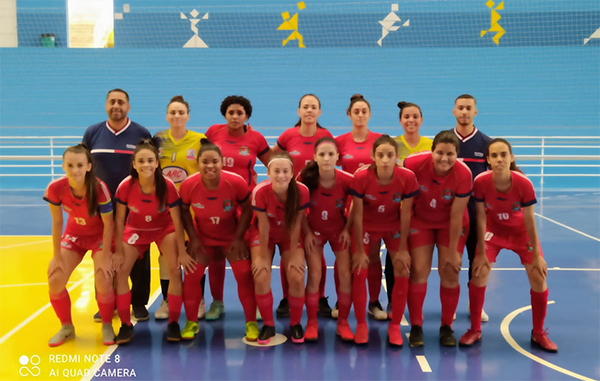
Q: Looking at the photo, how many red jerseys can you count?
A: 11